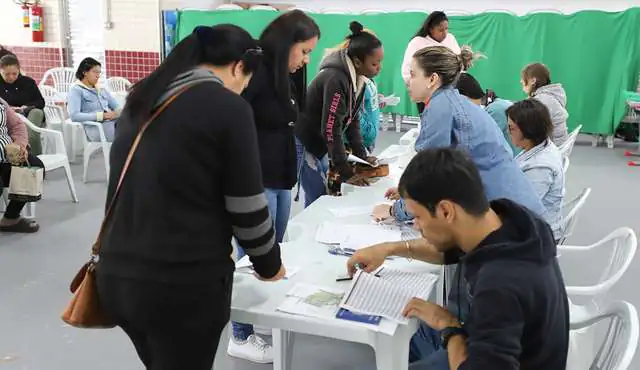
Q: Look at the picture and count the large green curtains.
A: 1